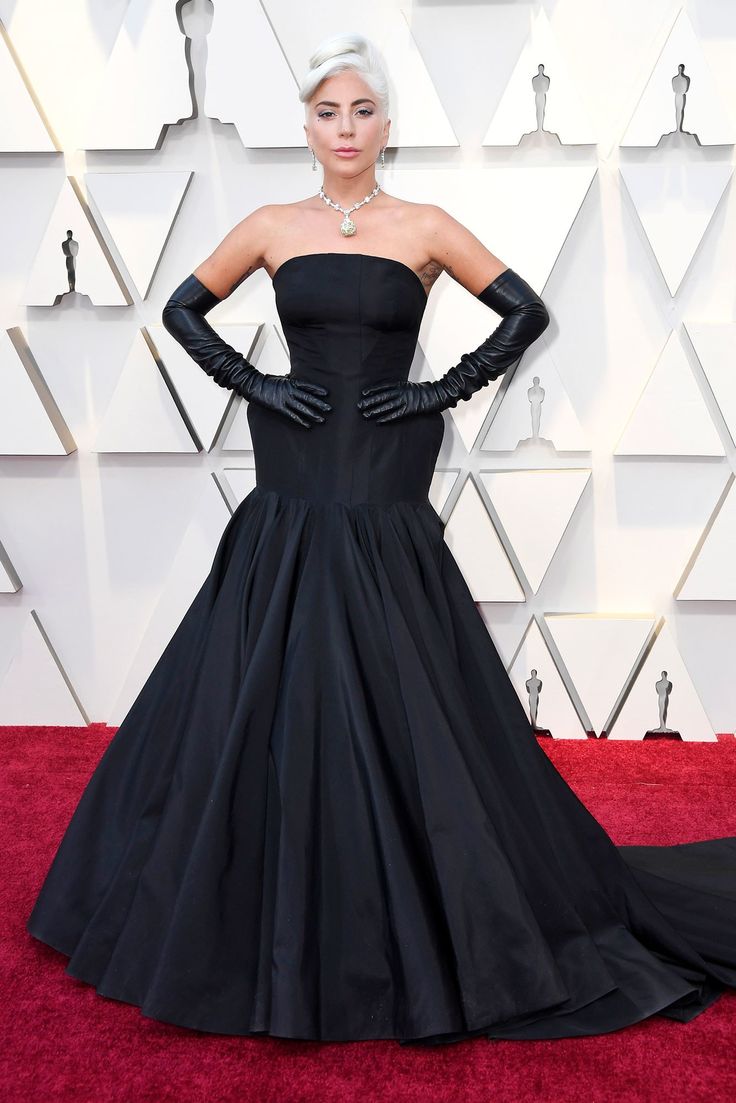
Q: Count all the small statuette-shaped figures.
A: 6